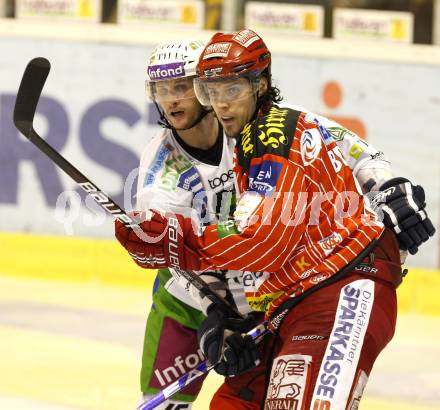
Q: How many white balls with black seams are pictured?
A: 0